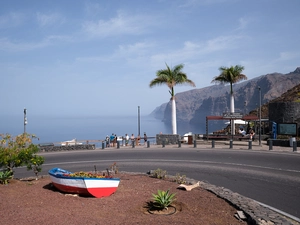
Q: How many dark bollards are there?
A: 12